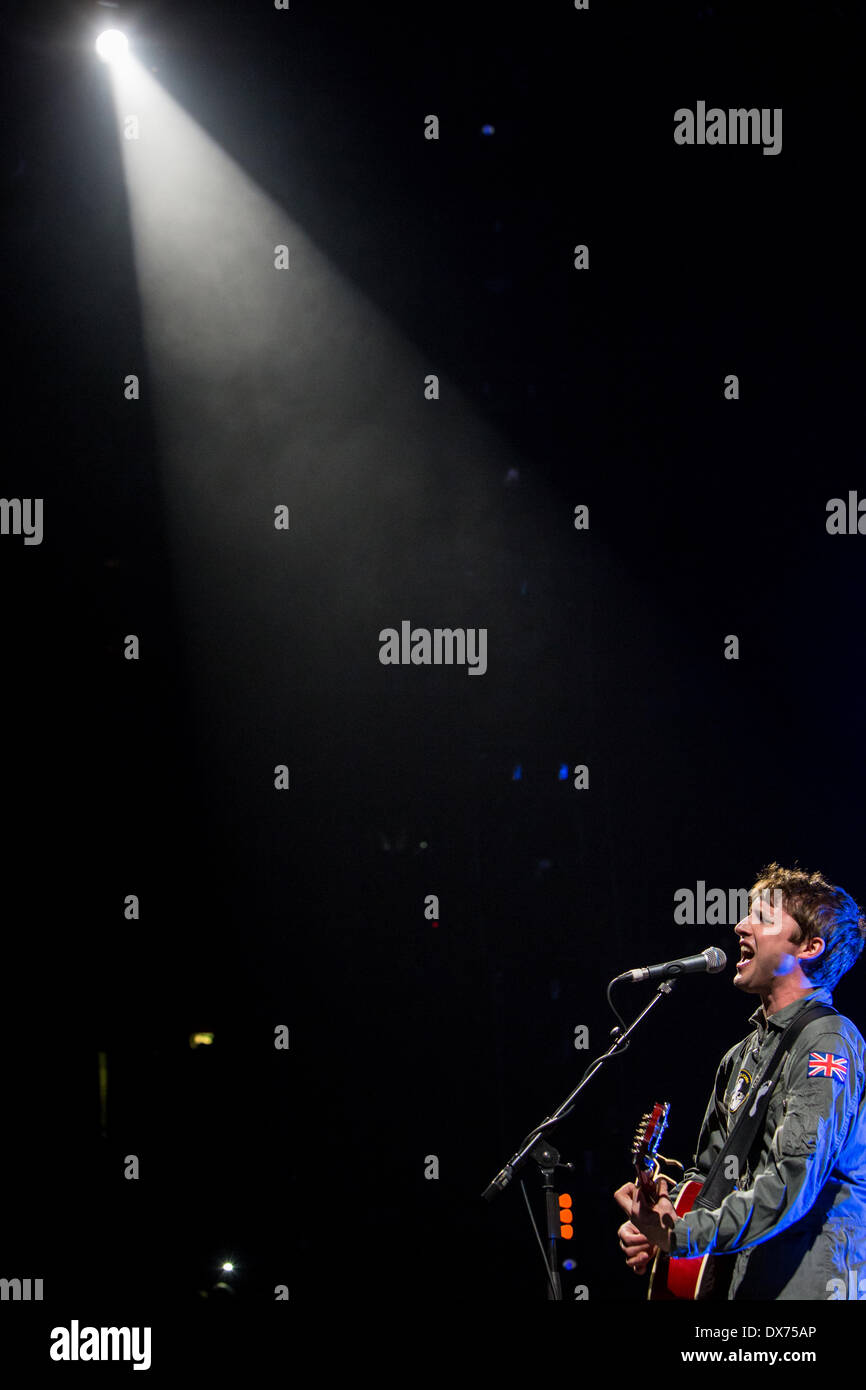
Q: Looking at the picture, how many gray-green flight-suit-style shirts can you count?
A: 1